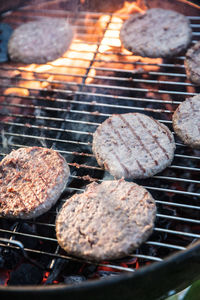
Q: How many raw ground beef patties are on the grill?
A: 7